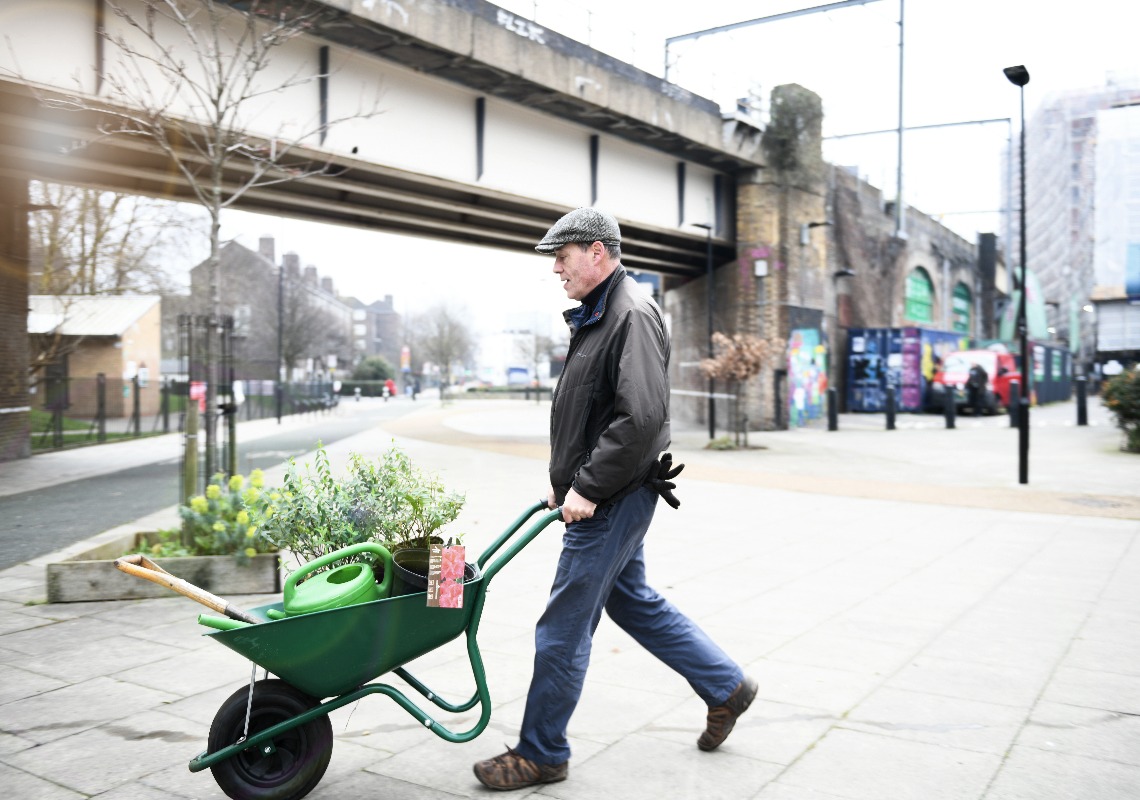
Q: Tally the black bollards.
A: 5